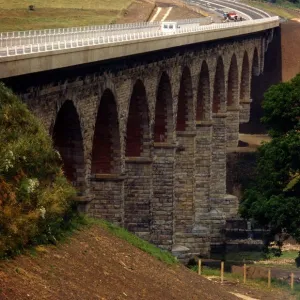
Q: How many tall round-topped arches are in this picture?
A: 10